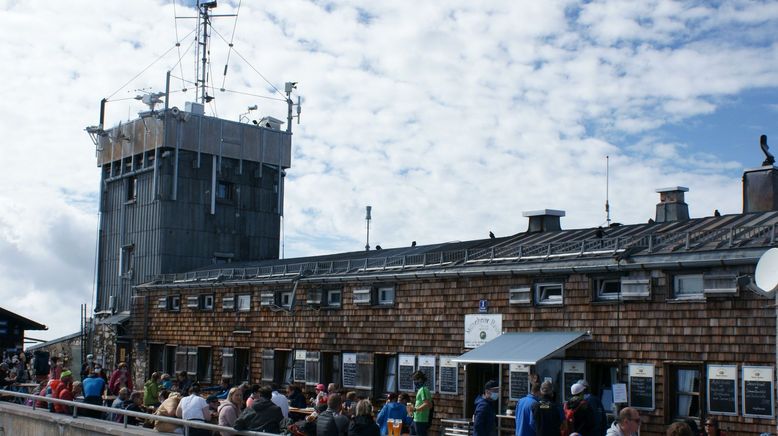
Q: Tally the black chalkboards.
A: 10